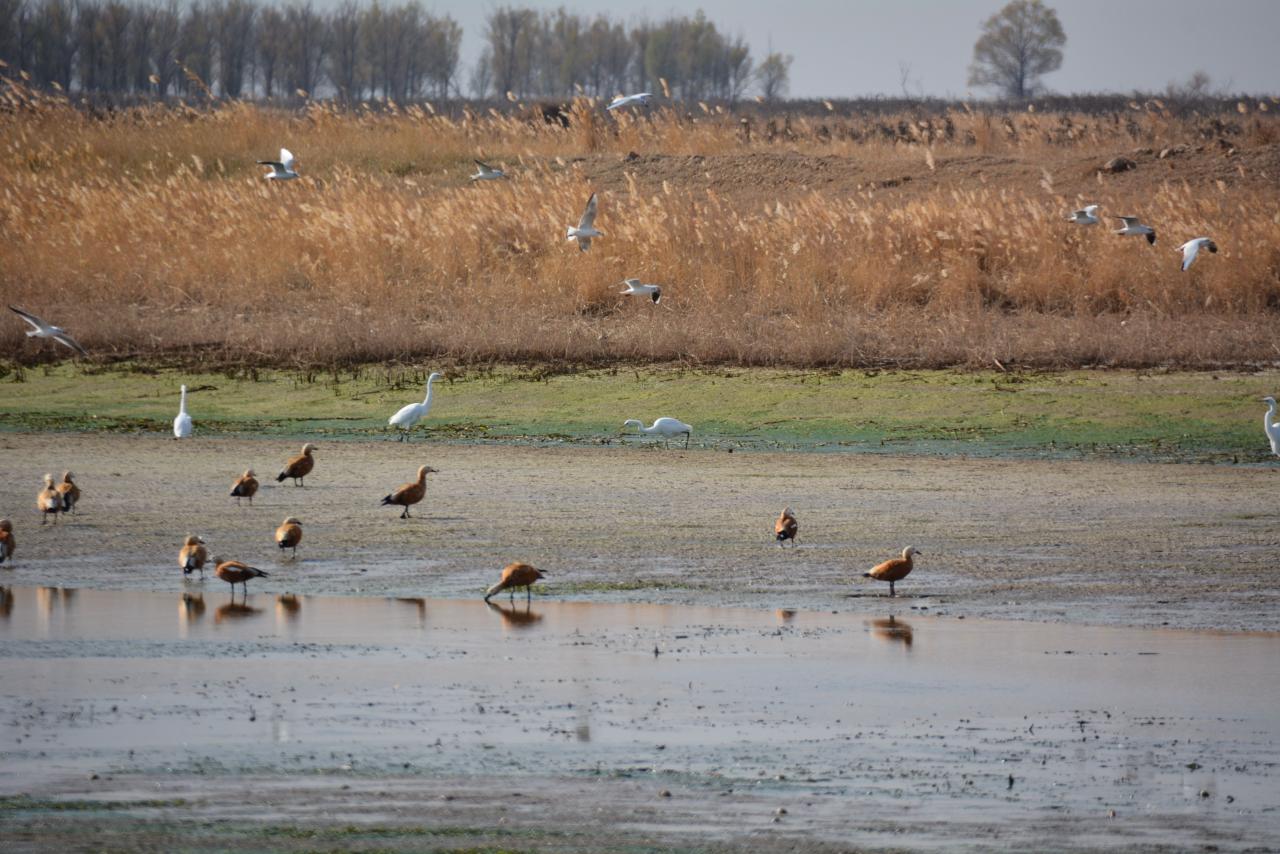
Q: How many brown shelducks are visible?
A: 12